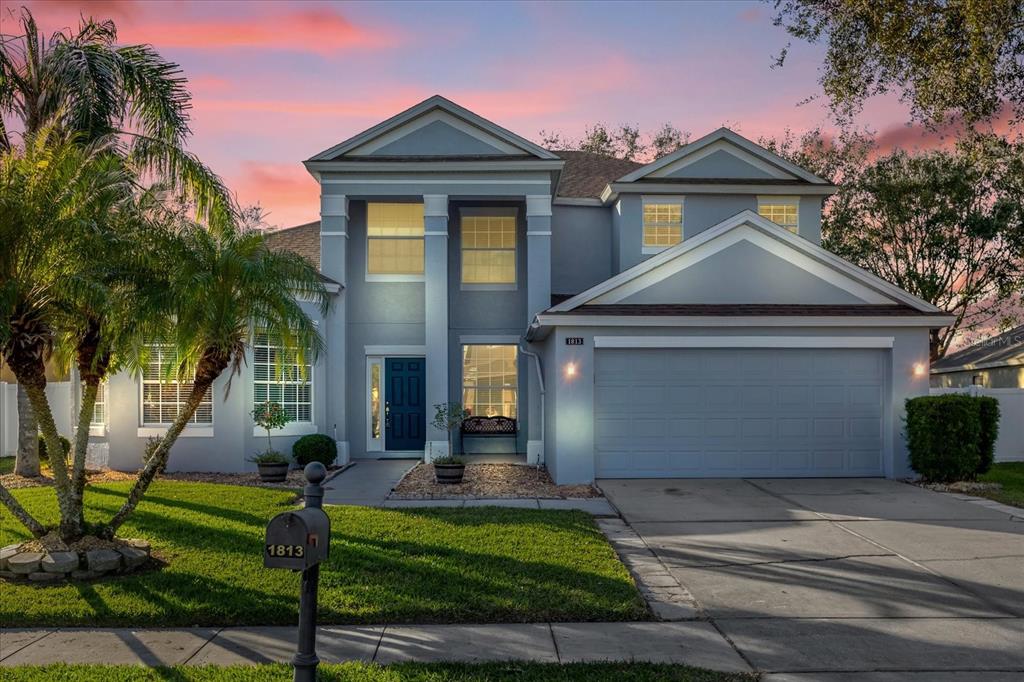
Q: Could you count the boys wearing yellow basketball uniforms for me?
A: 0